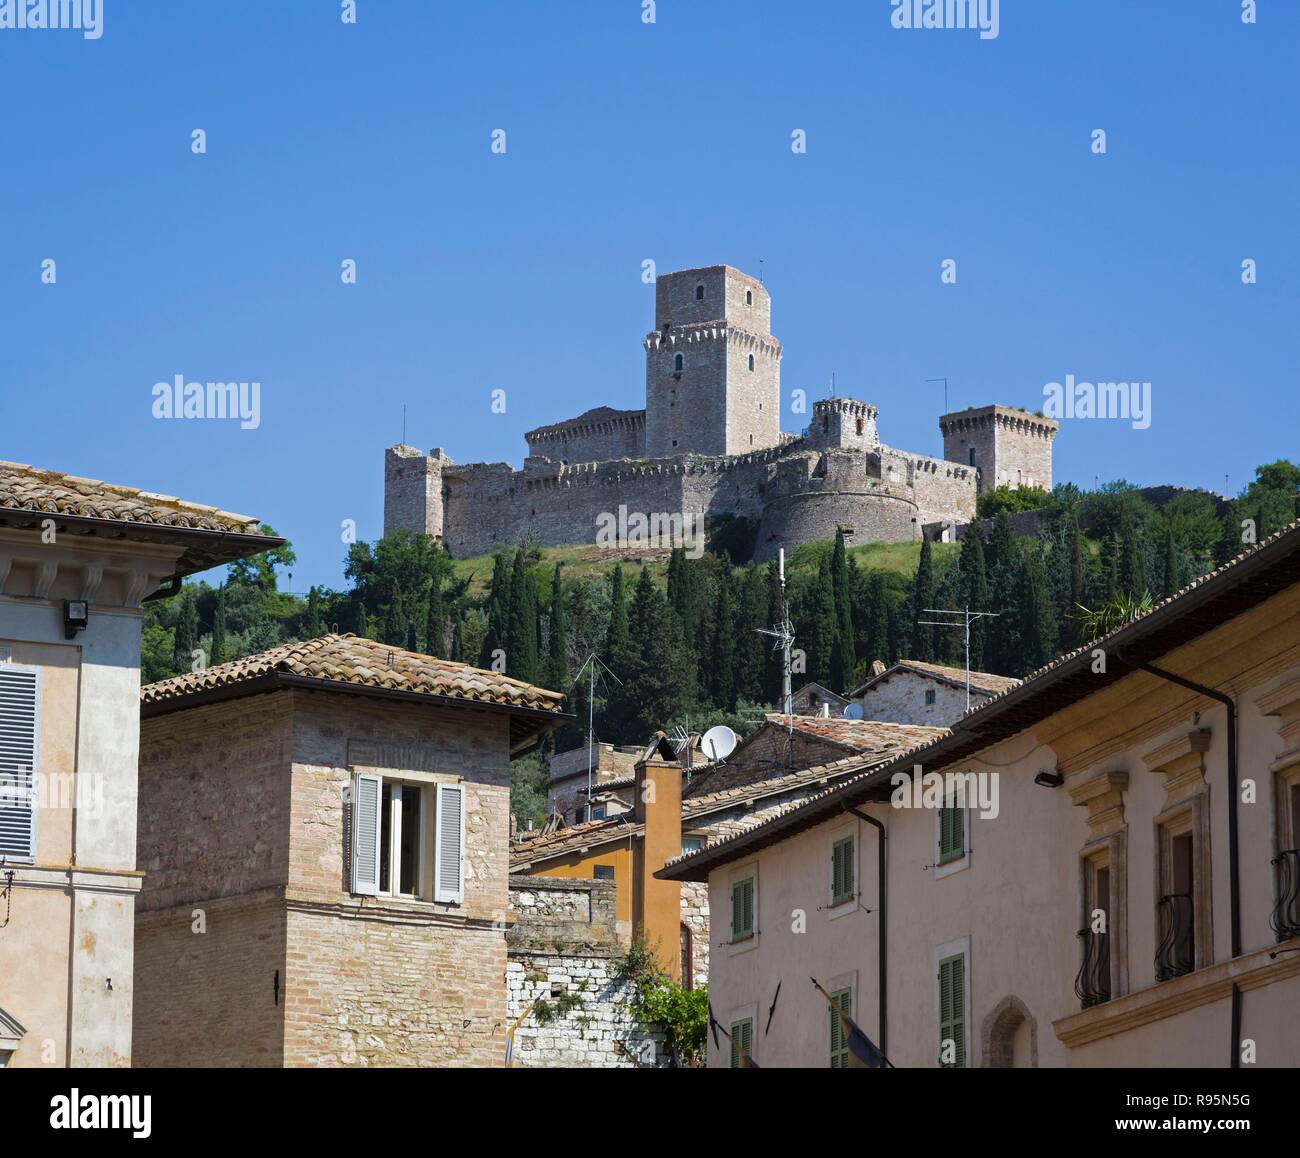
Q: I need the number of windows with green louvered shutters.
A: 6